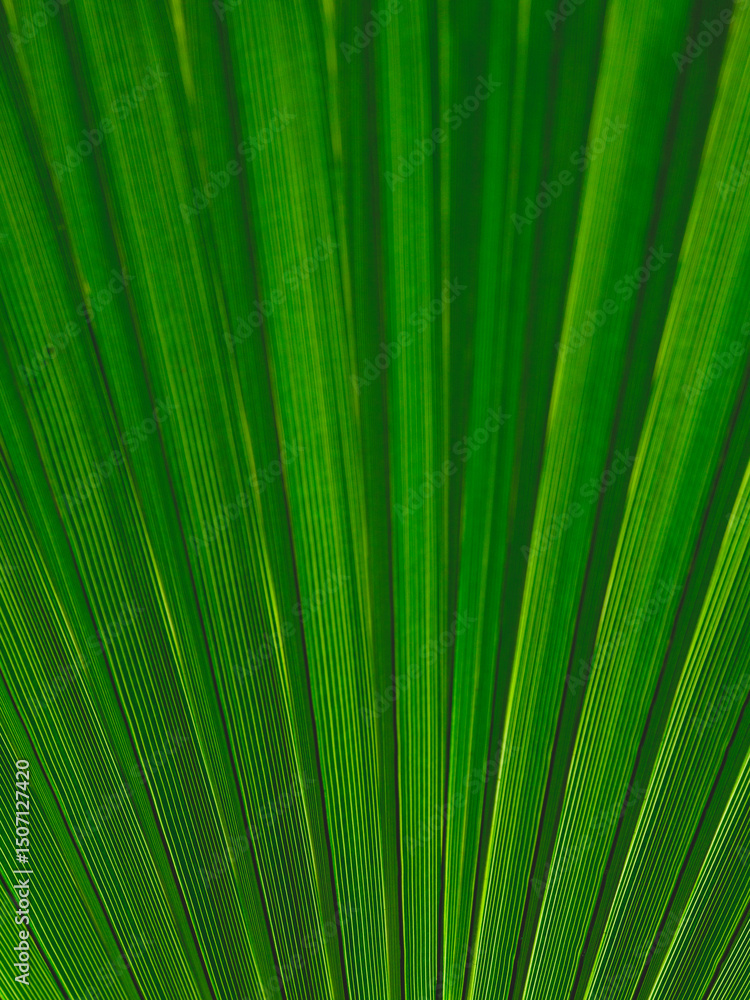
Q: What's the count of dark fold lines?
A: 12